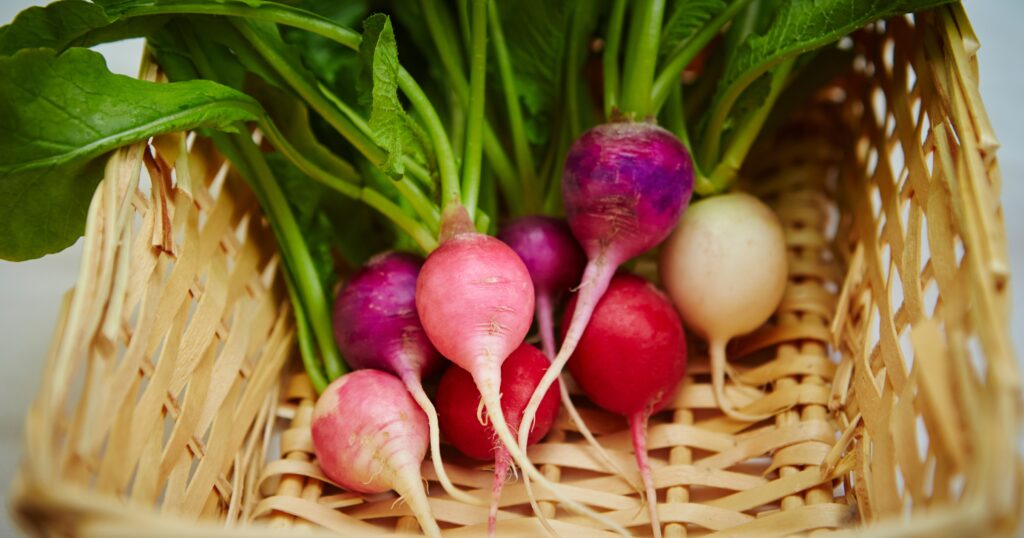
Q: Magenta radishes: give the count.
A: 3